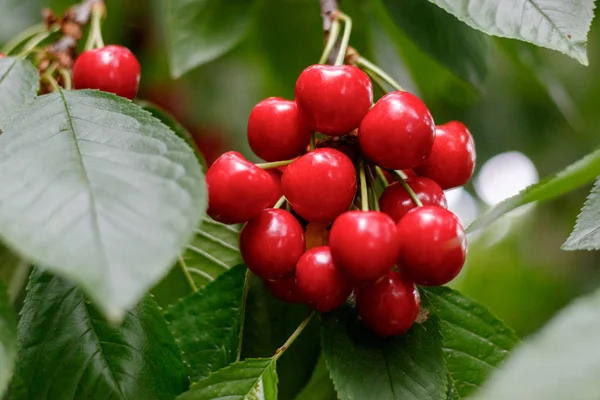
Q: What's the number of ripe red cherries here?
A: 14